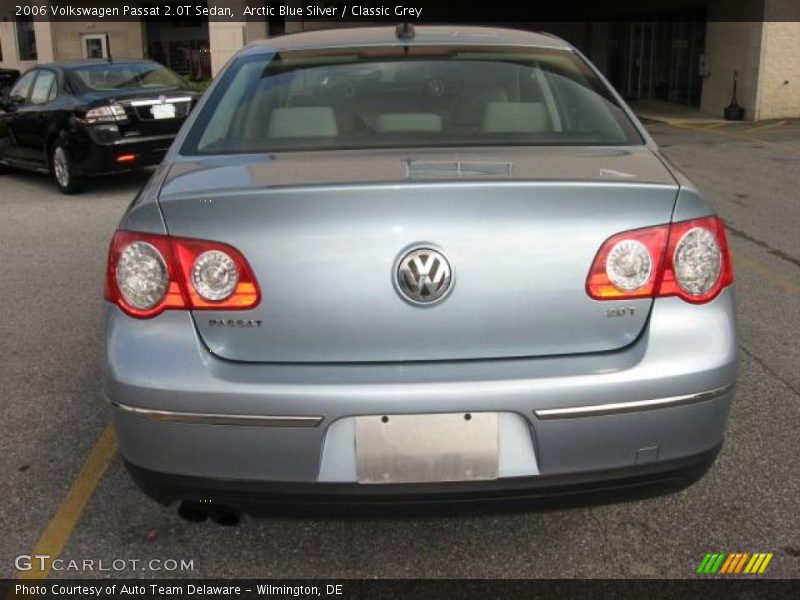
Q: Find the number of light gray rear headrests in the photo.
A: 3